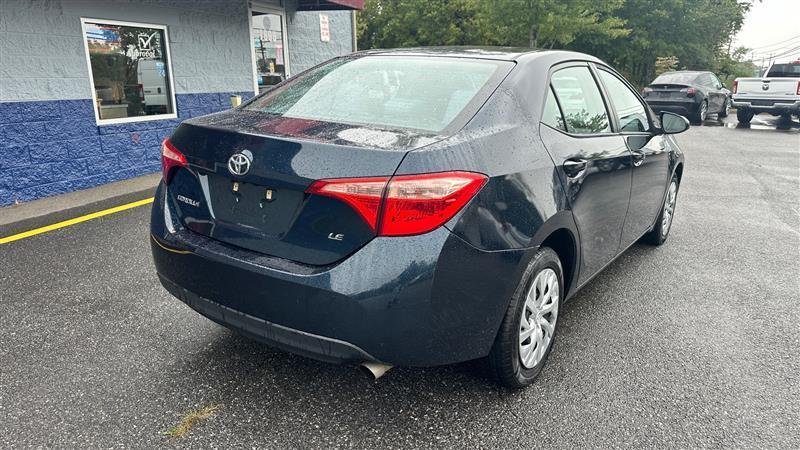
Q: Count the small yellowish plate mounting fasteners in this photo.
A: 2